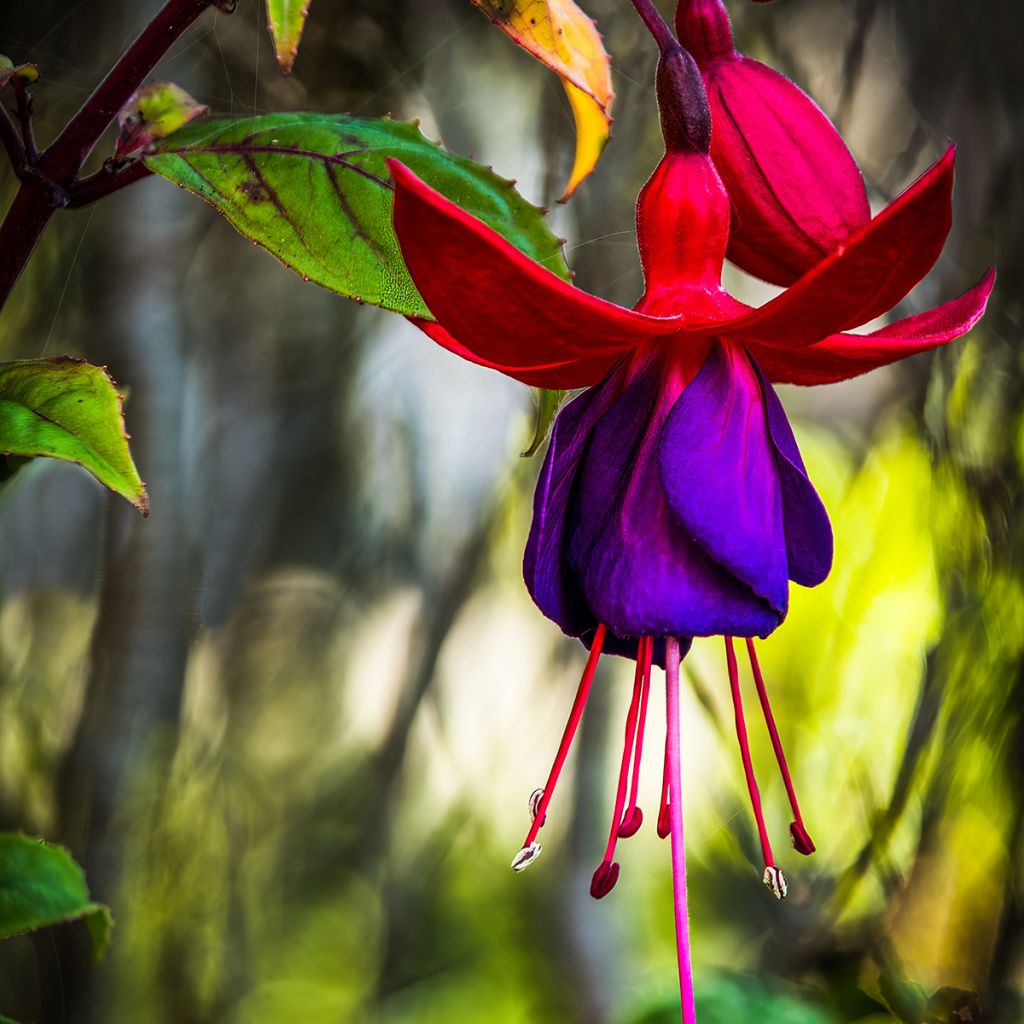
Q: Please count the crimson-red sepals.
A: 4